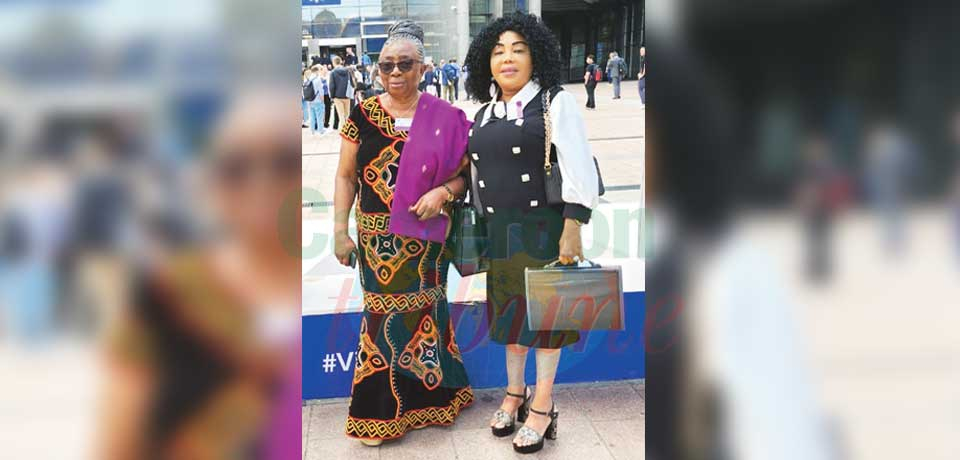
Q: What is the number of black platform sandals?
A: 2